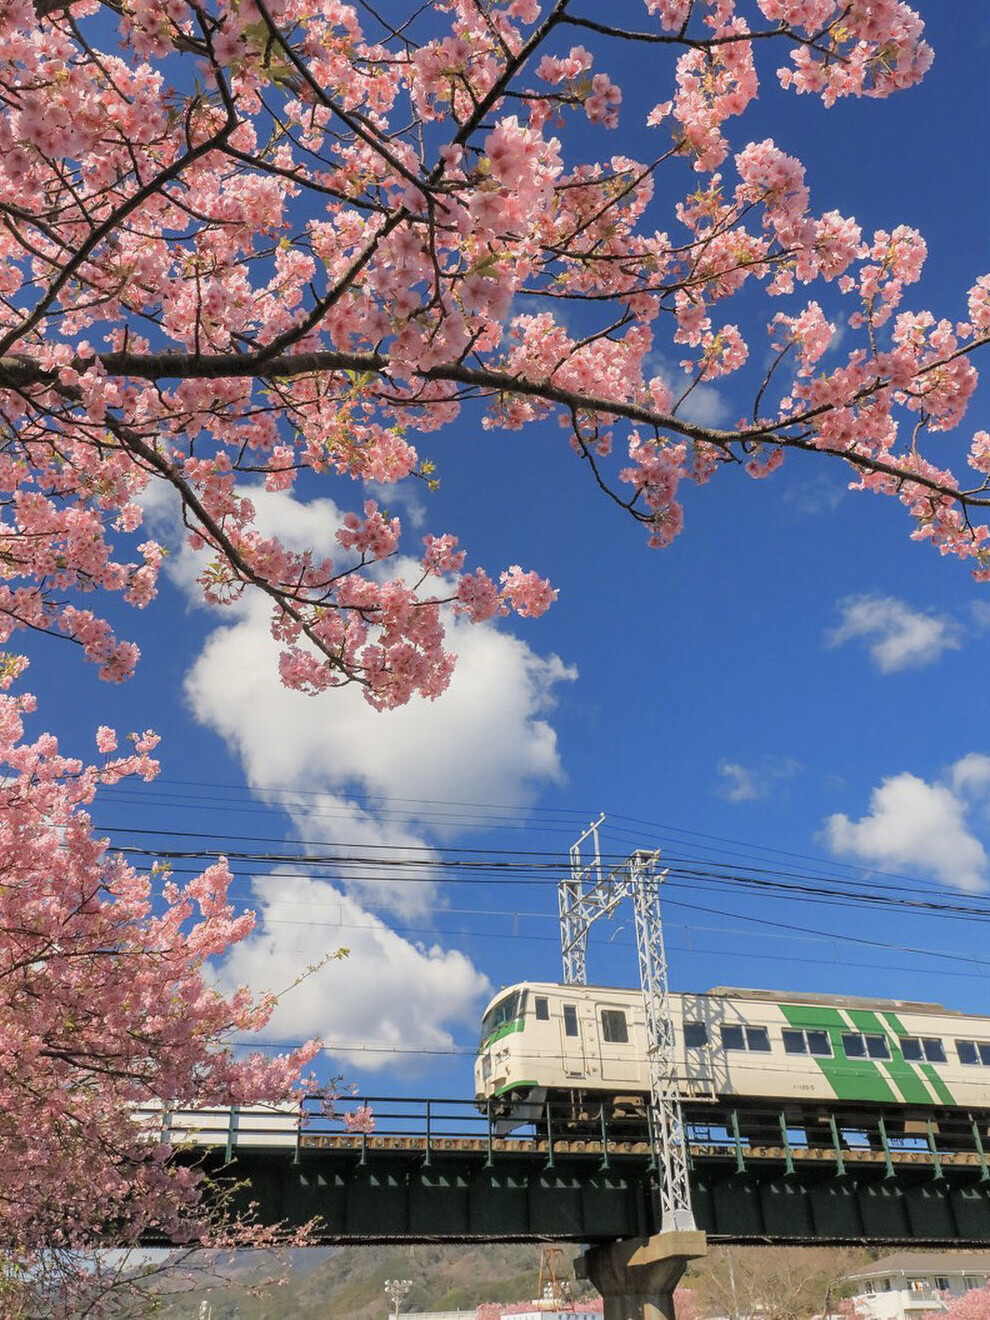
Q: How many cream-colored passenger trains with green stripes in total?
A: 1